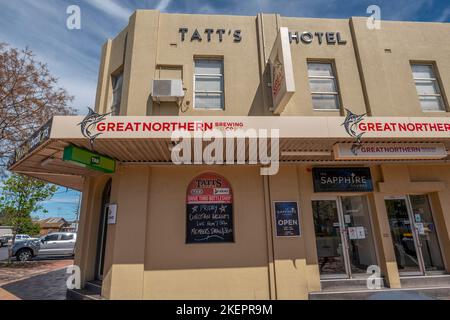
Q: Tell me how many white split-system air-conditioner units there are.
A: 1